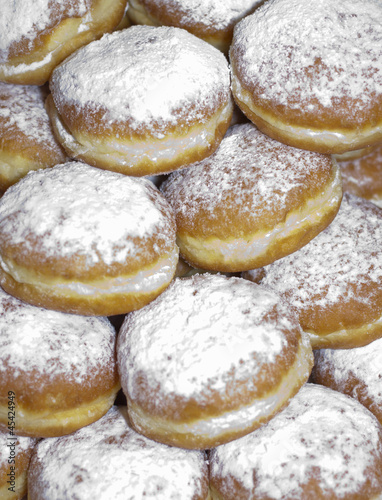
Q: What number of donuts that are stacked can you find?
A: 15